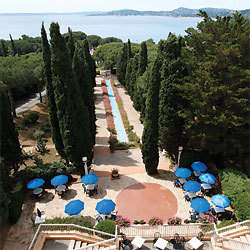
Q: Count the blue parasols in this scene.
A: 11